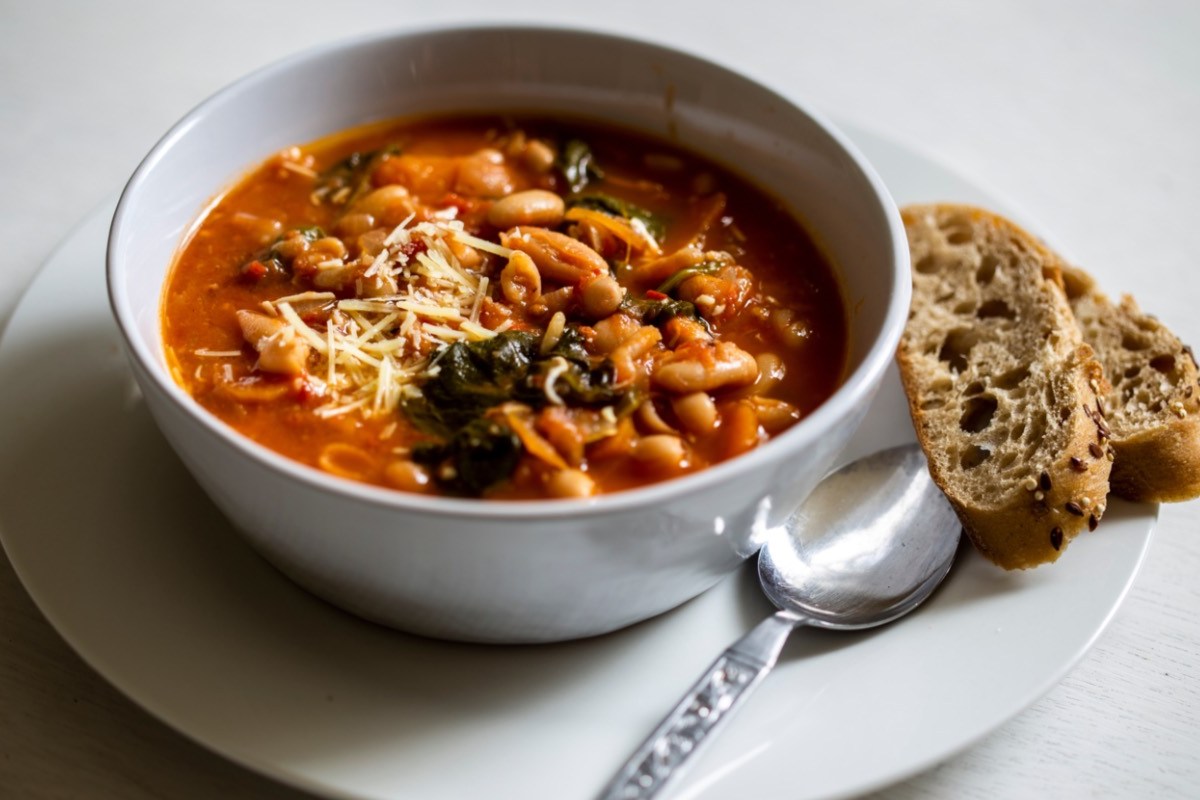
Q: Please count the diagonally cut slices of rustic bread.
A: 2